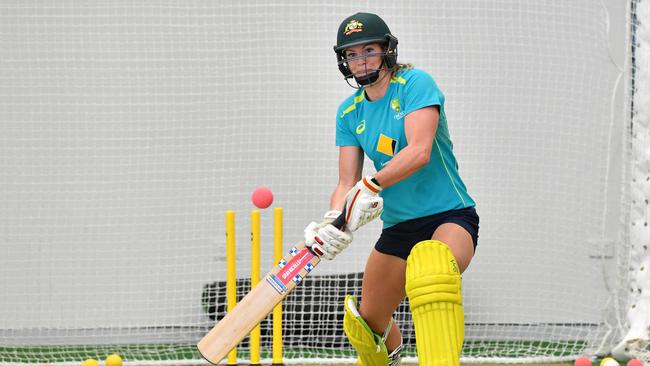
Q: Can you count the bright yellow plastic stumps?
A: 3